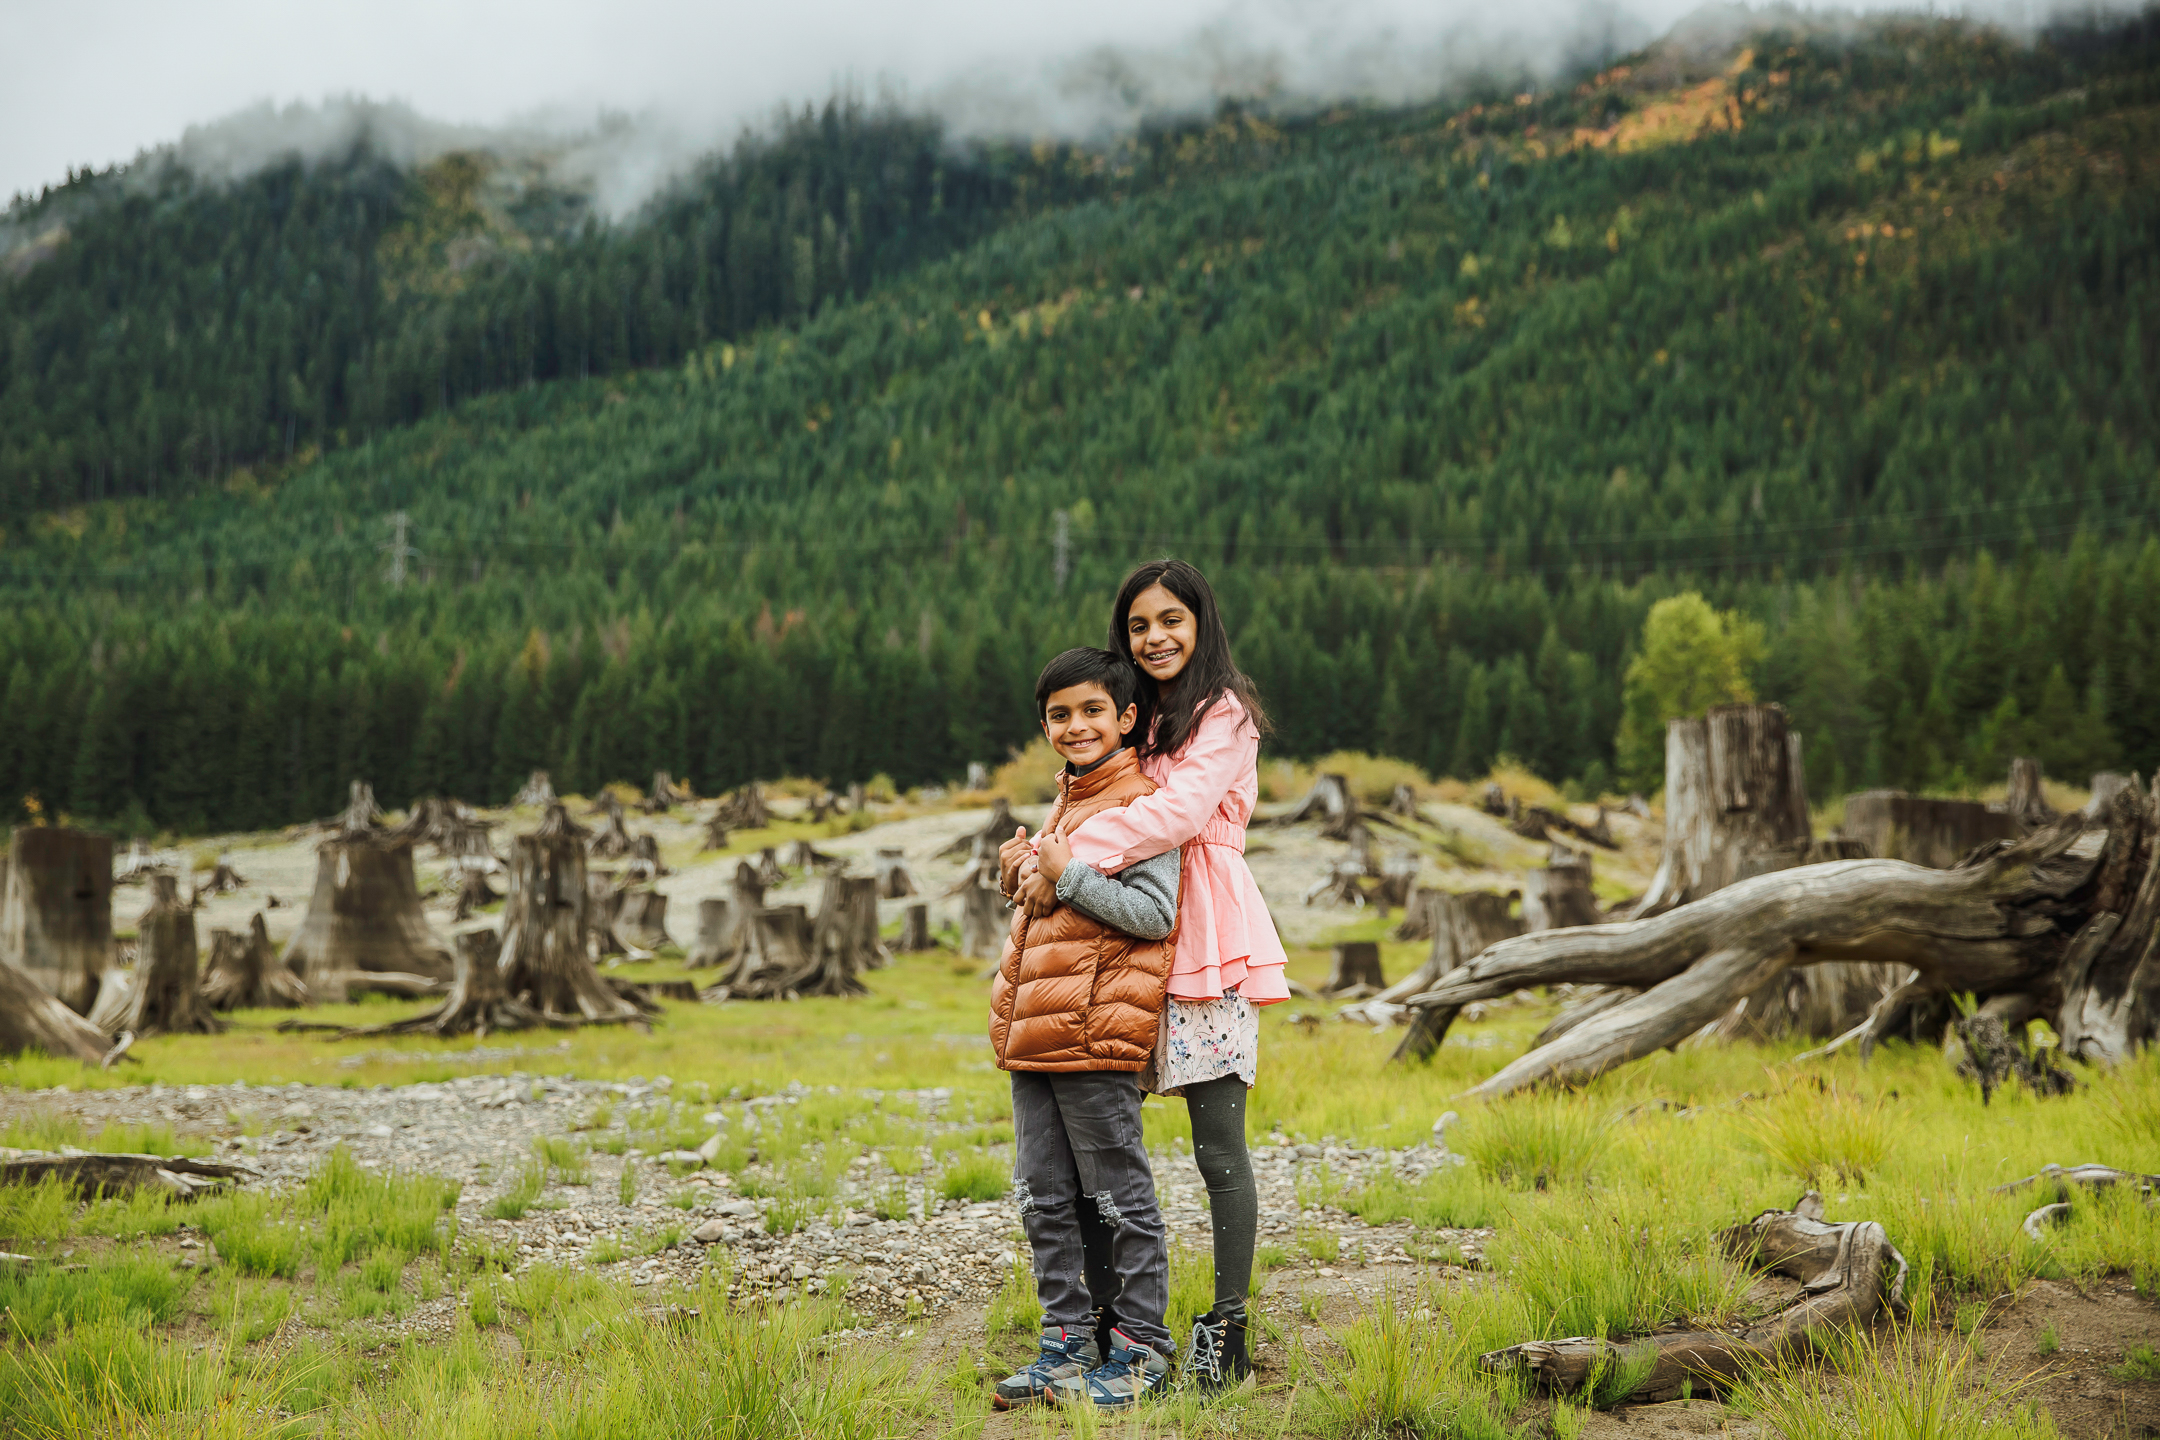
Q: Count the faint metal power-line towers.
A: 2